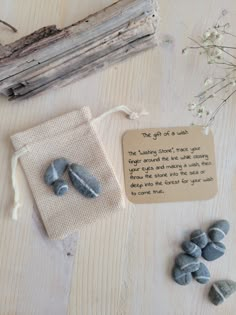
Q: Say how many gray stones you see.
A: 11